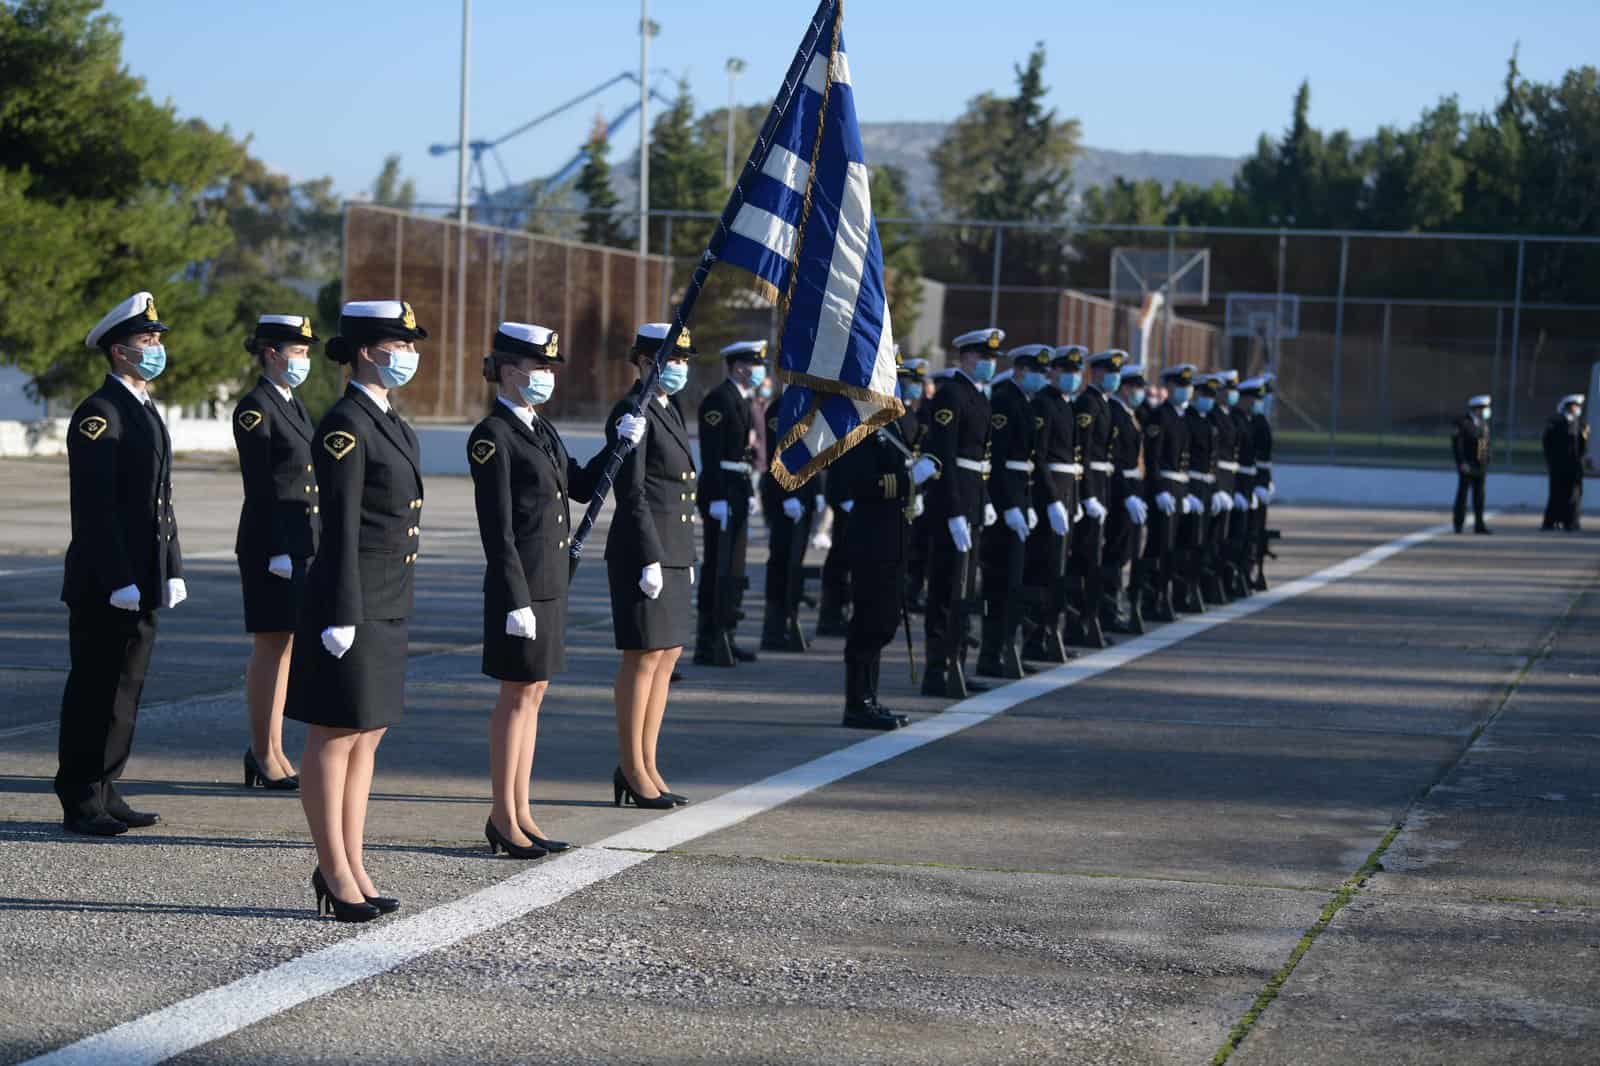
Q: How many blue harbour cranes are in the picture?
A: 1